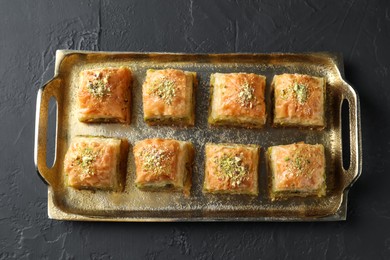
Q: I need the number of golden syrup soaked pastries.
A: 8